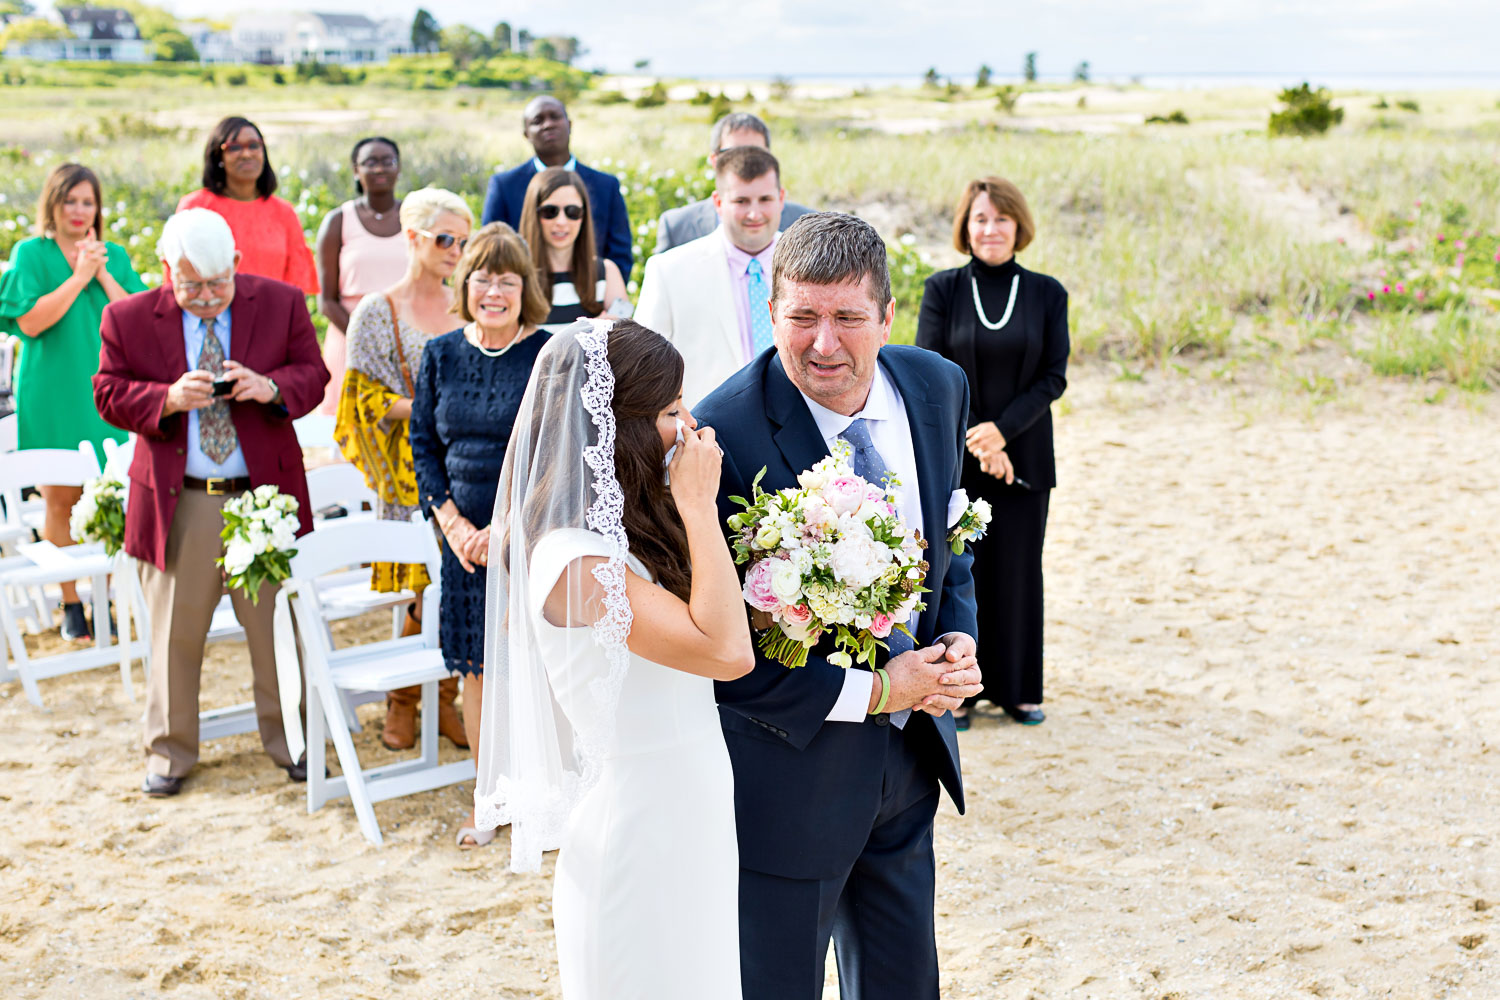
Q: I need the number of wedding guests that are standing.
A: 11